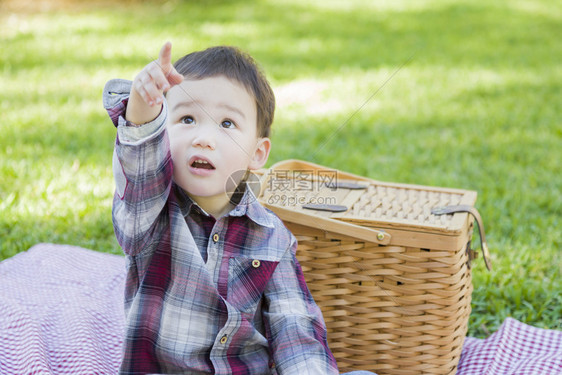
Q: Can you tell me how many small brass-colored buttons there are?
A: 3